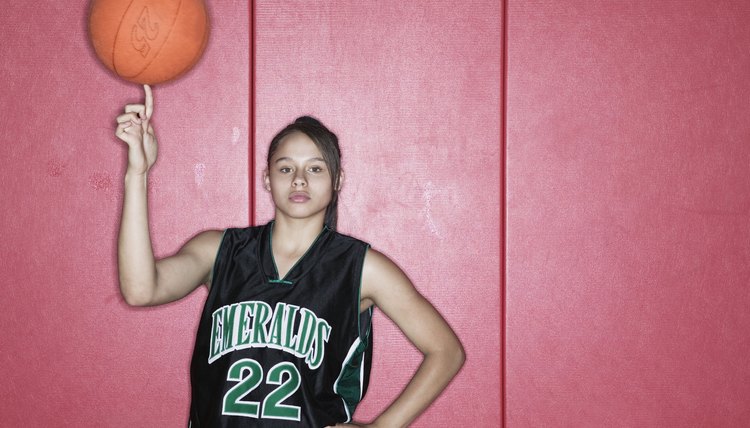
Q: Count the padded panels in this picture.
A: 3